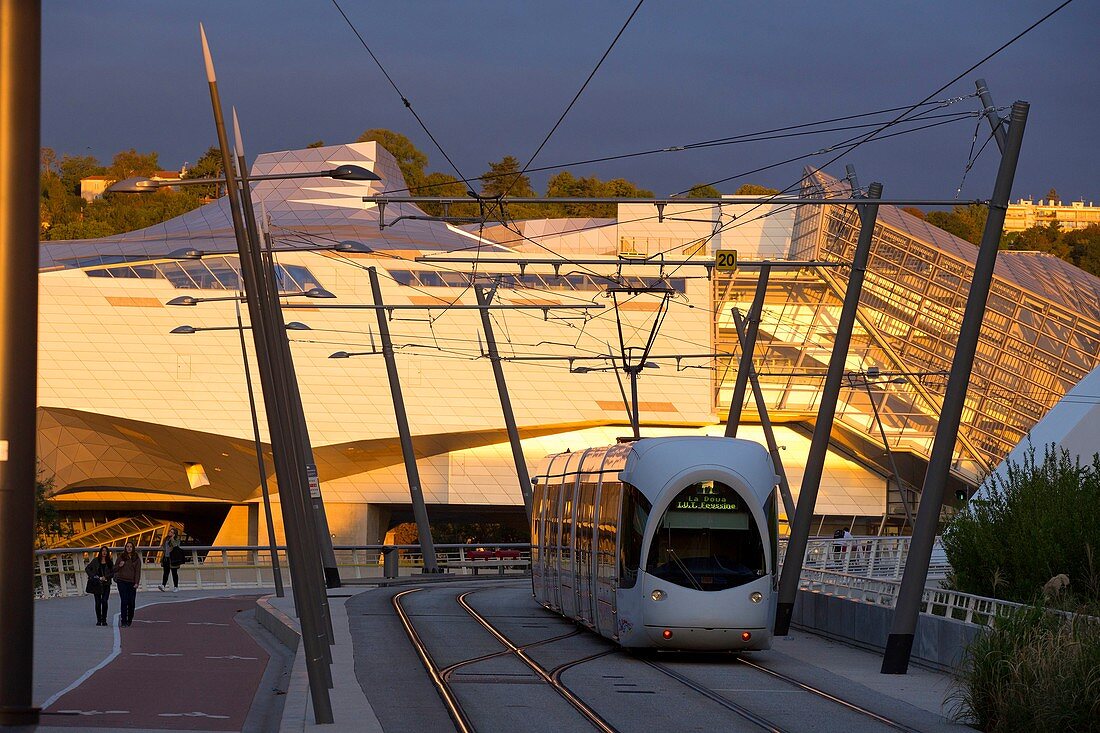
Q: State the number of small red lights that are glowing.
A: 2